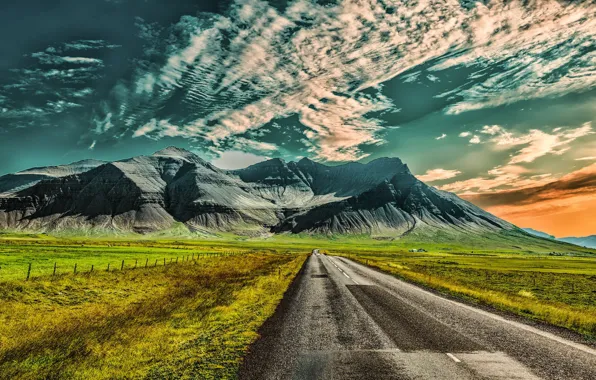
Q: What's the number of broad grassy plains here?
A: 2